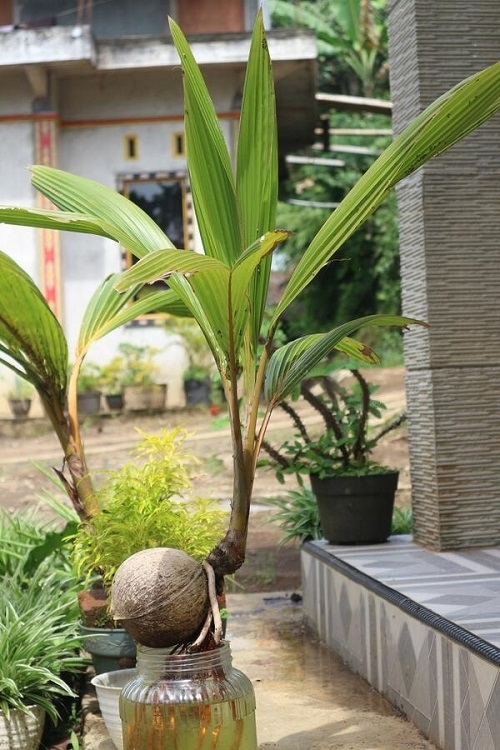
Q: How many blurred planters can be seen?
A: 5